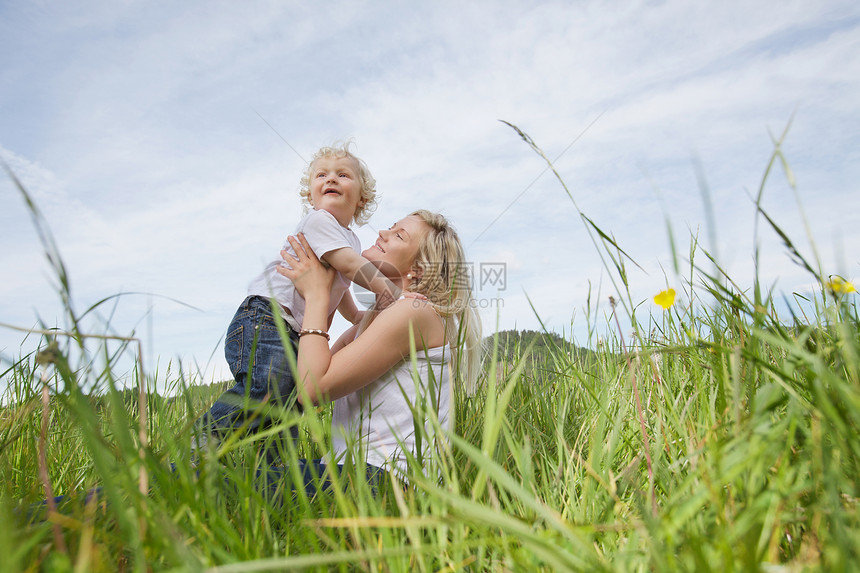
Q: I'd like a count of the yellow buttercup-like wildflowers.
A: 2